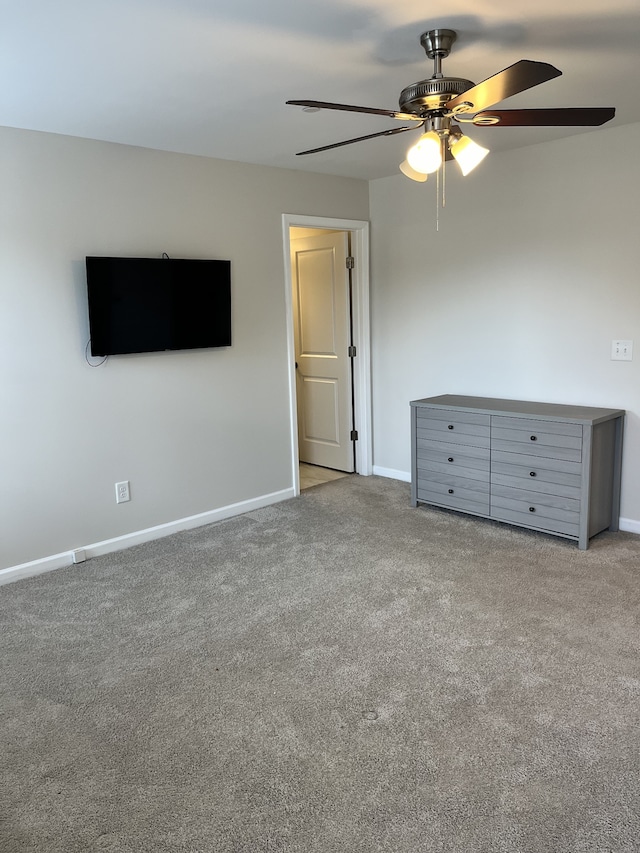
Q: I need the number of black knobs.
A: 6